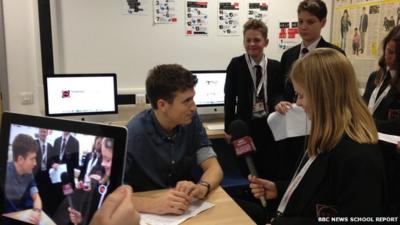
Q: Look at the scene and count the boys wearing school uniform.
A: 2